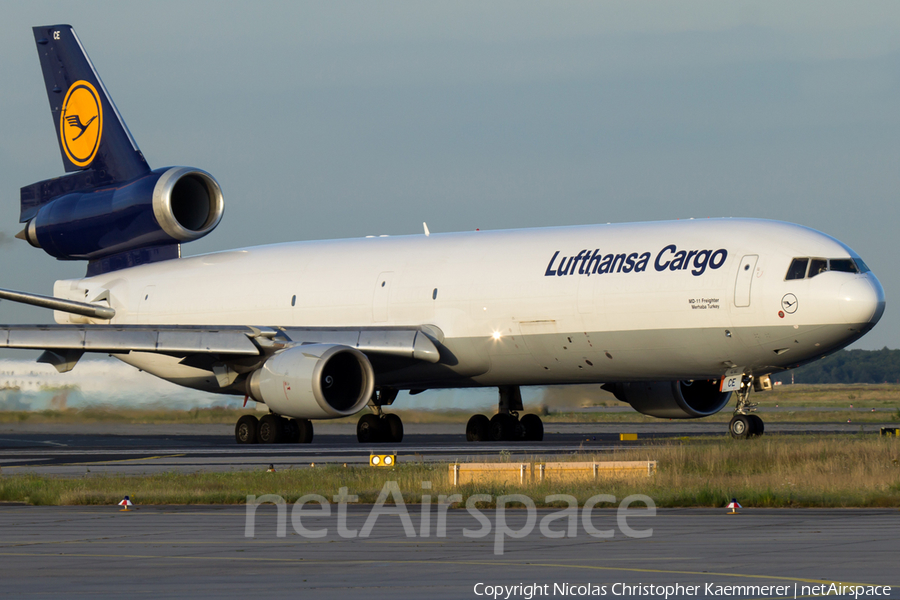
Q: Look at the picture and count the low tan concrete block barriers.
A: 2